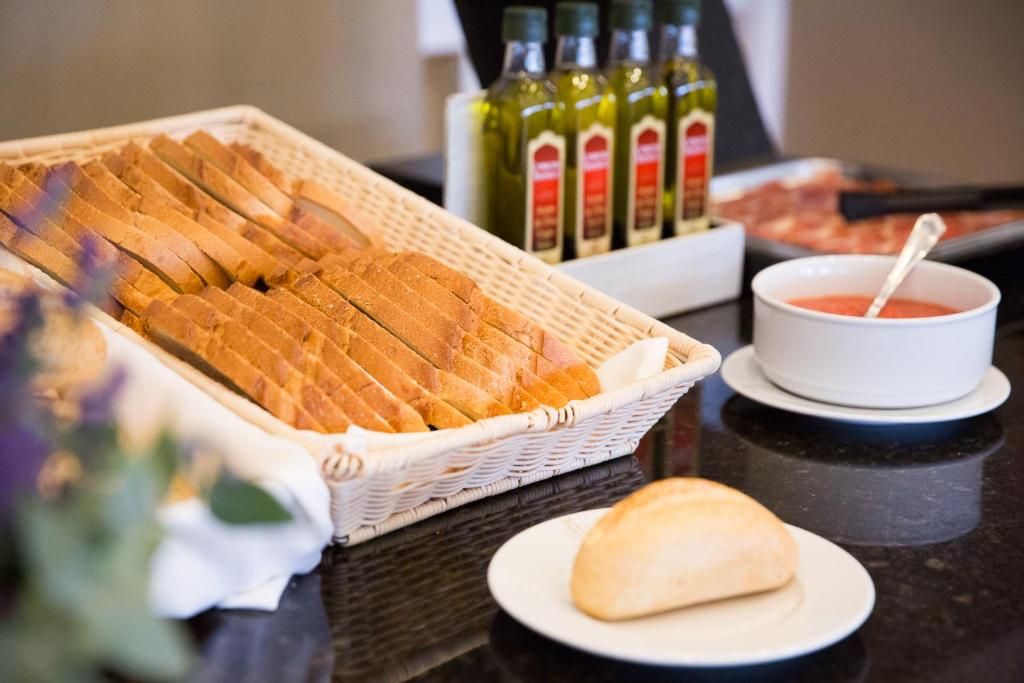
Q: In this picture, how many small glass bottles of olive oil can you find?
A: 4